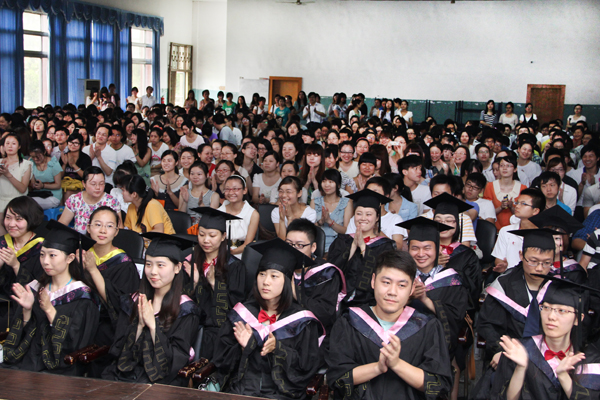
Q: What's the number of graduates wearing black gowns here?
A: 14